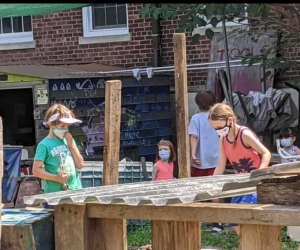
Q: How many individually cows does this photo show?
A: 0